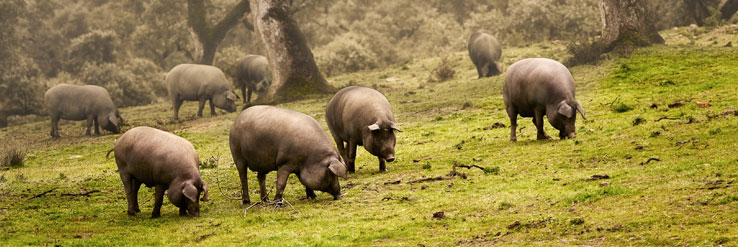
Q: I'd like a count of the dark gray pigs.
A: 8